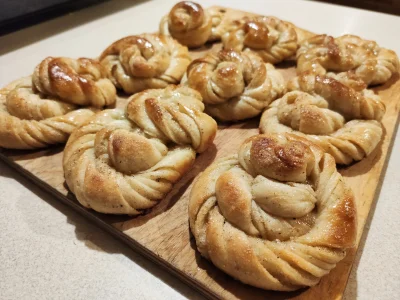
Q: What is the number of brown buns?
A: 9